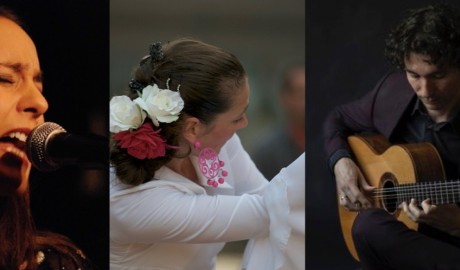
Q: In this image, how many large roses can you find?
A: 3